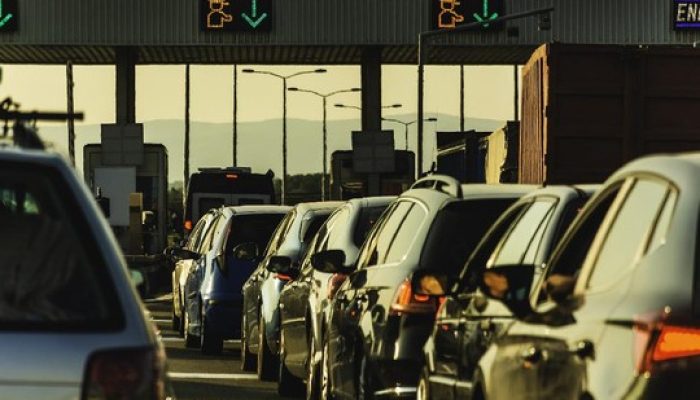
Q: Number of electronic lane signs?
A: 4